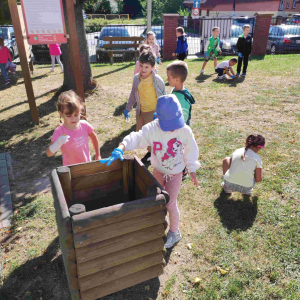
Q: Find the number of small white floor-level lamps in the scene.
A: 0